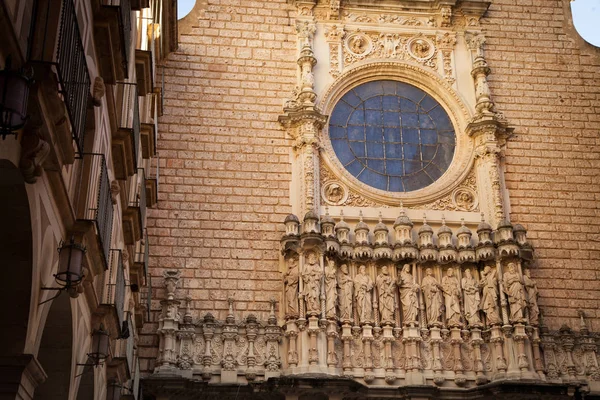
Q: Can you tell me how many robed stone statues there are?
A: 13